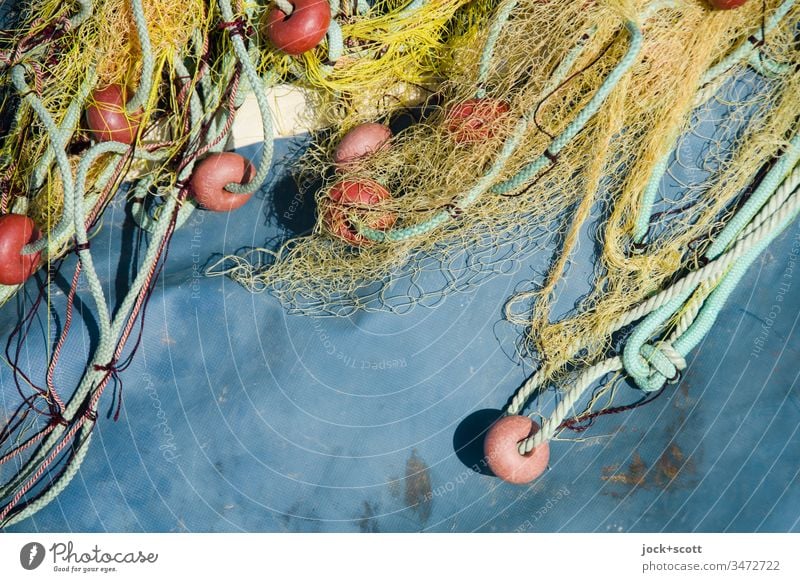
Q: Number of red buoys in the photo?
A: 9